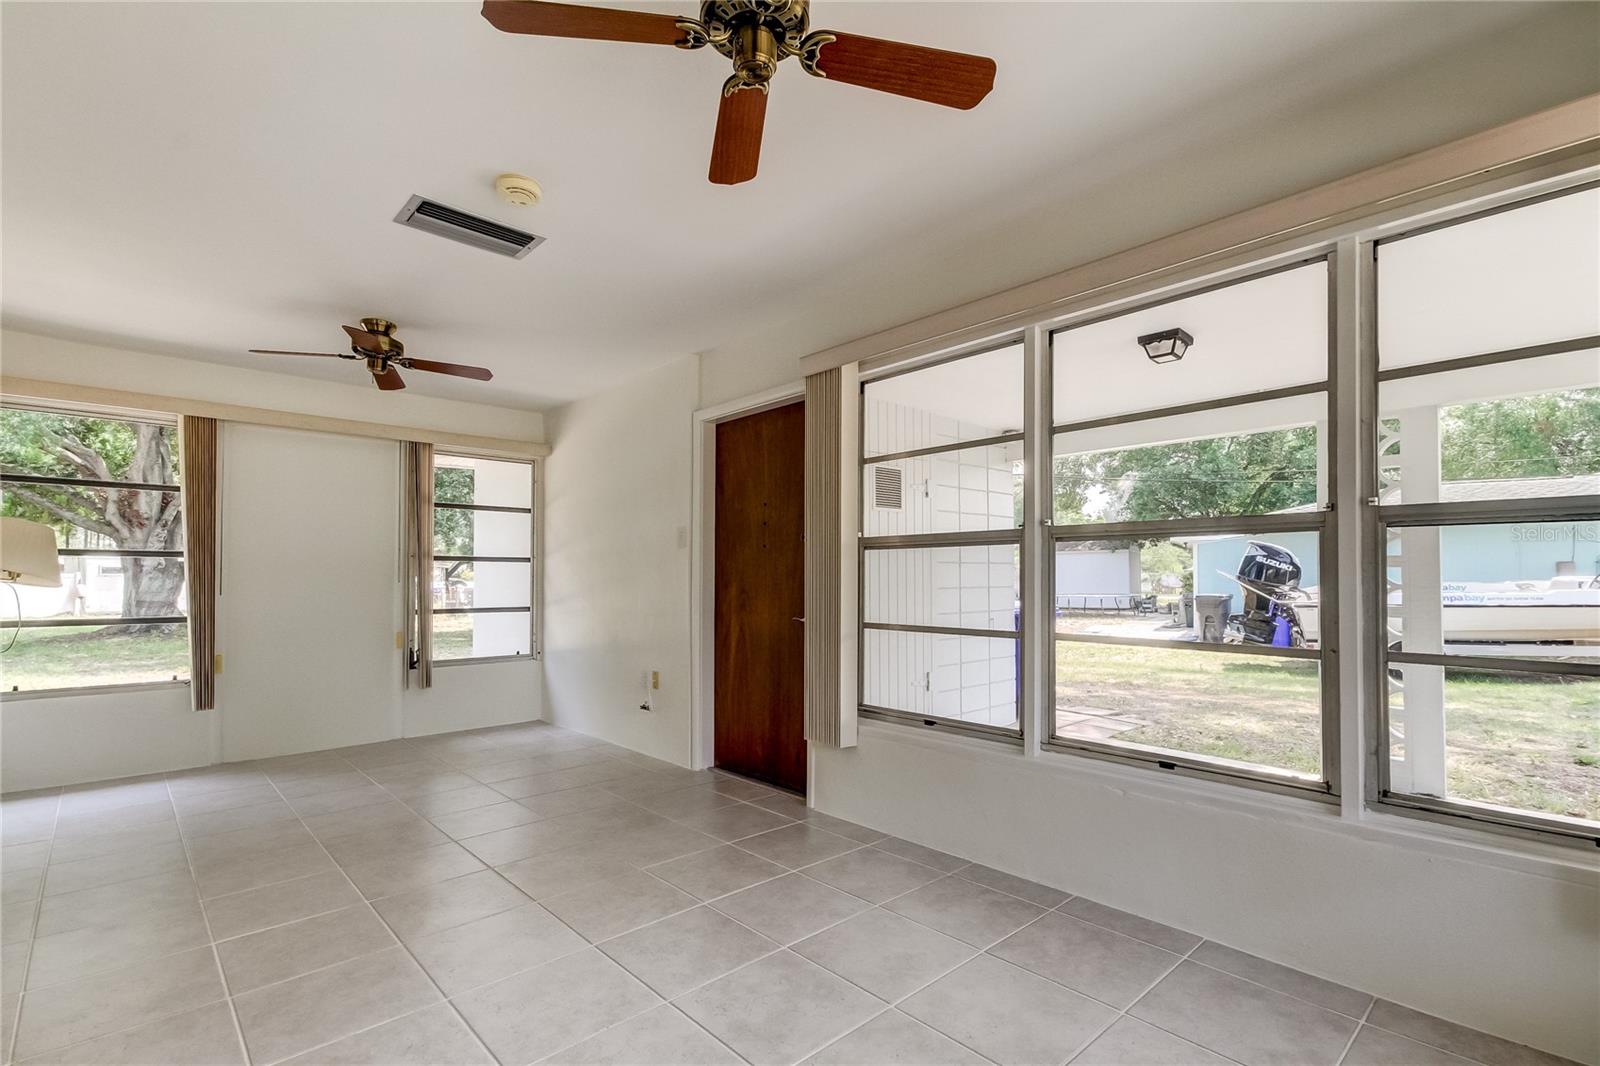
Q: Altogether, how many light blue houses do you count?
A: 1